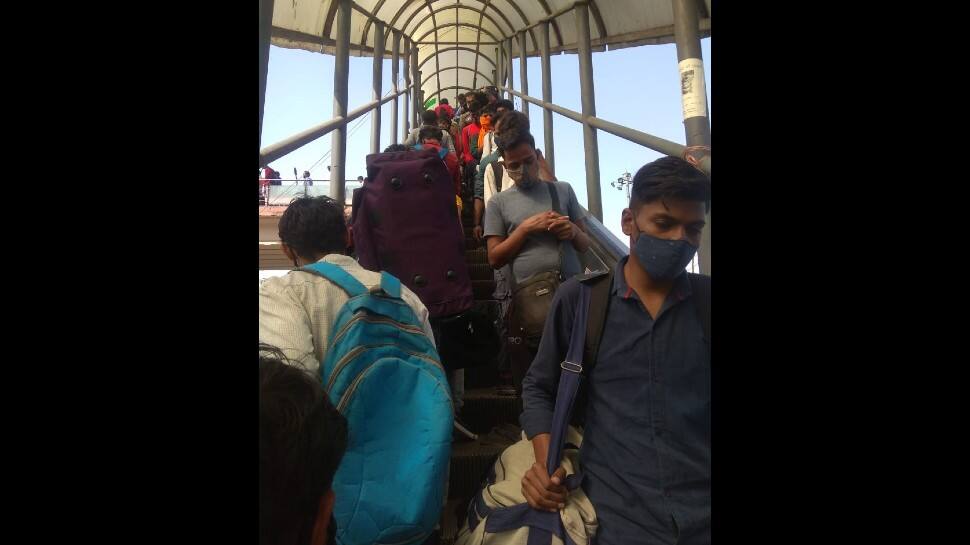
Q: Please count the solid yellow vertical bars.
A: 0